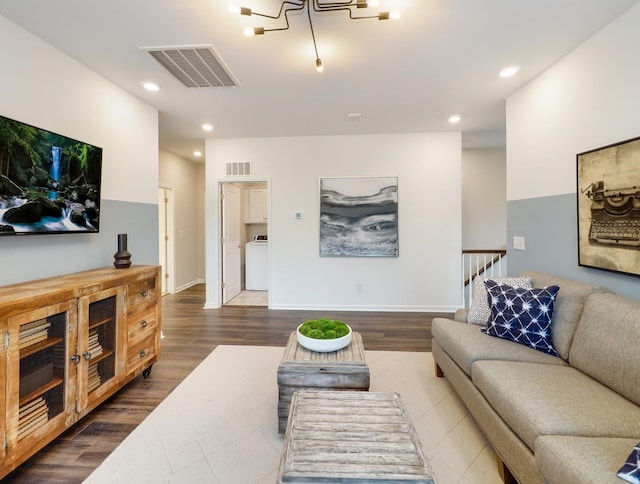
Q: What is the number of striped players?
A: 0